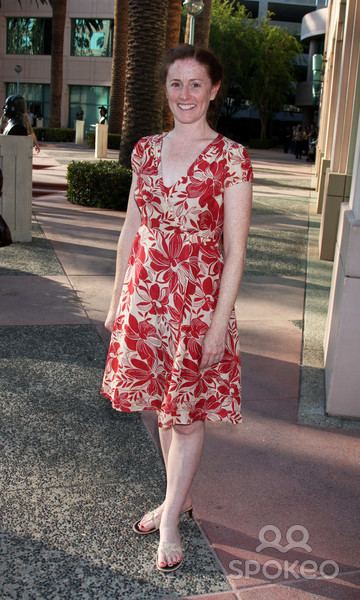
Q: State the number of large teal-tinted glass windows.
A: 4